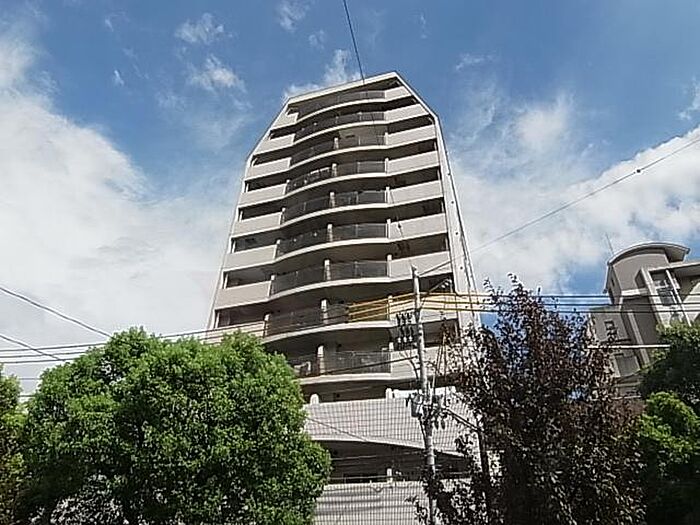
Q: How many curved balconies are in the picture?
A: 9